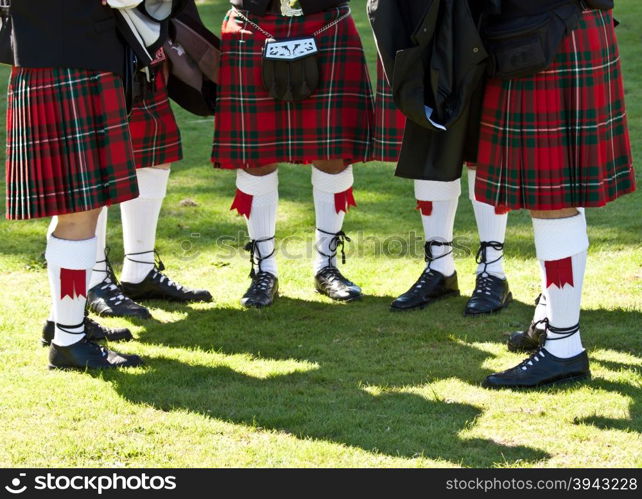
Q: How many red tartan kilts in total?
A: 5